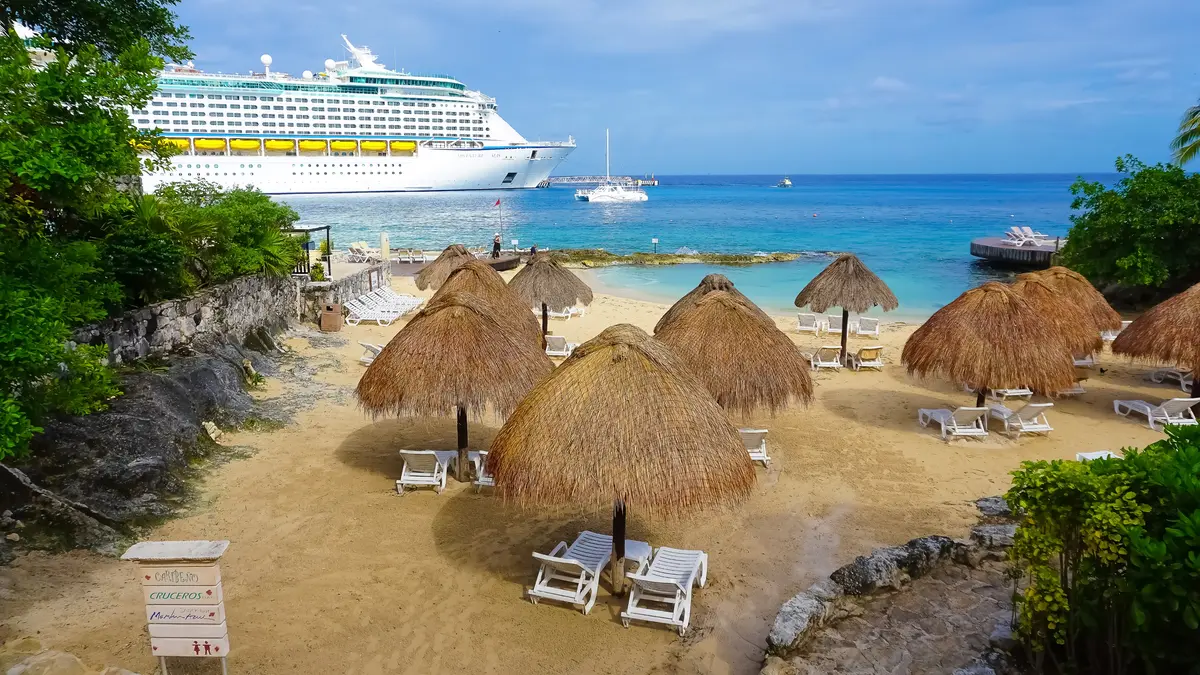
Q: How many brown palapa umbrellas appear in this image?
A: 12